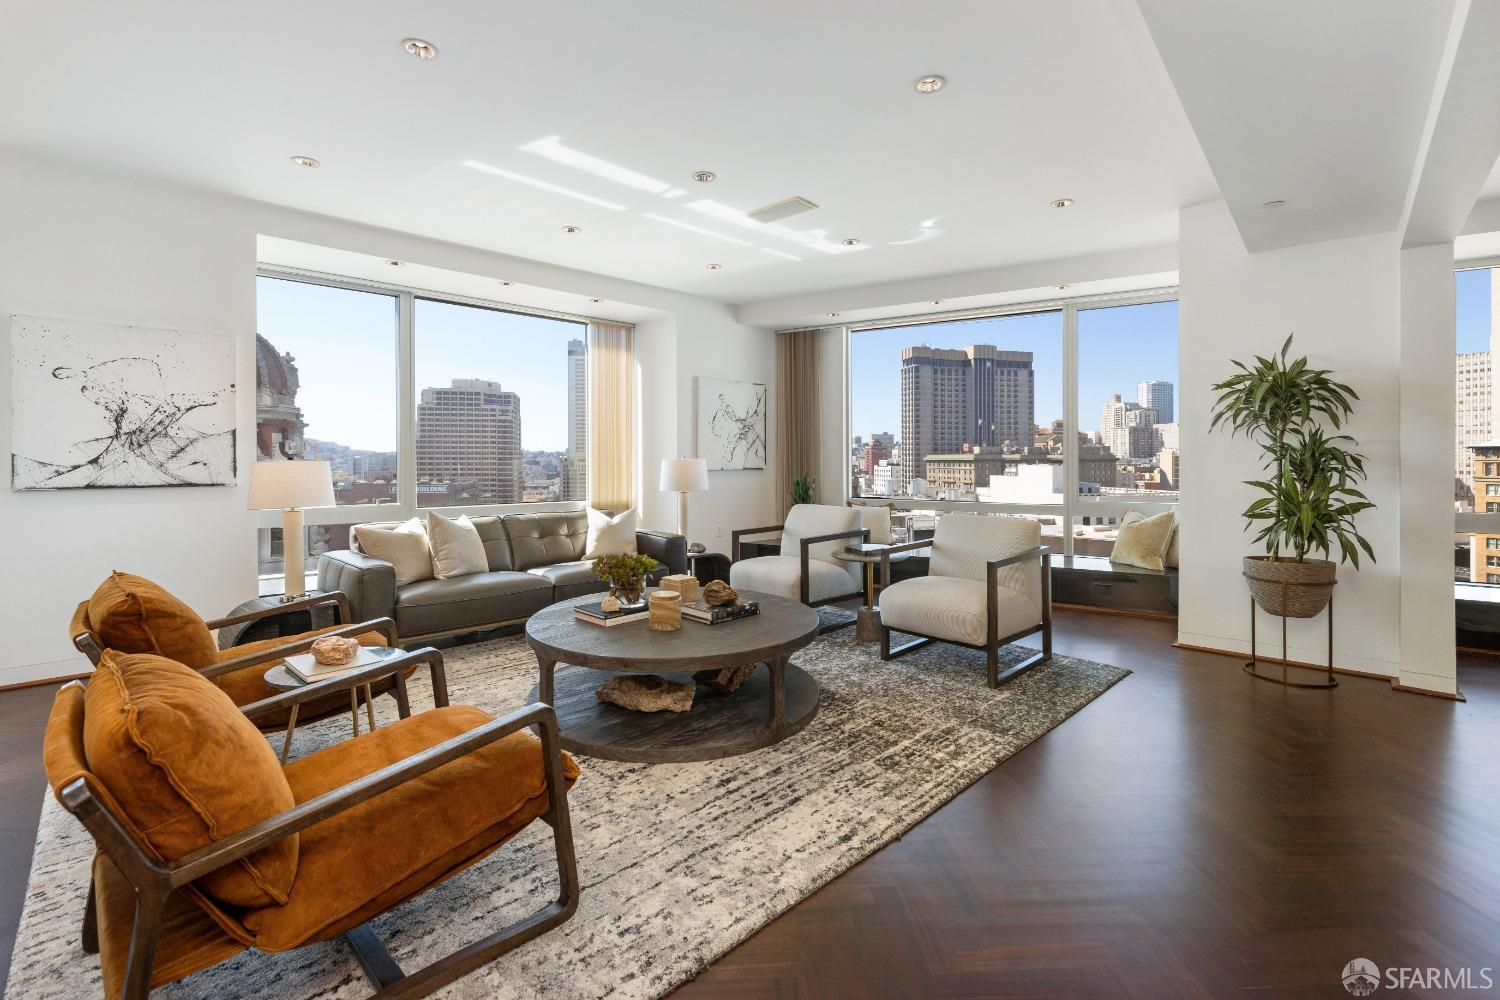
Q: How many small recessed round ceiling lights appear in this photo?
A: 14